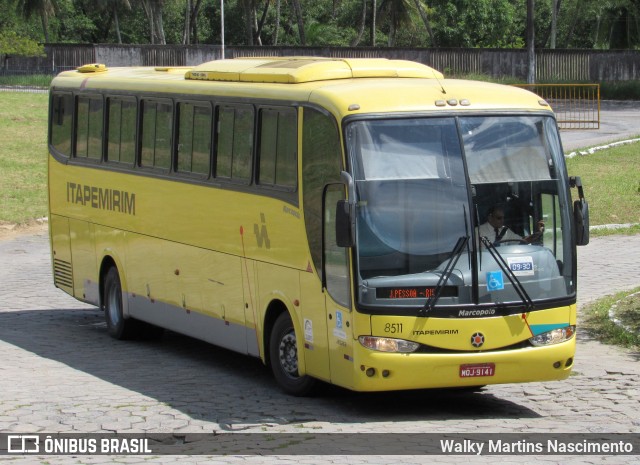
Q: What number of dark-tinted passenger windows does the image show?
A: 7